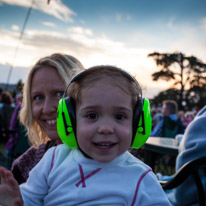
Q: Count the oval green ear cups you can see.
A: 2